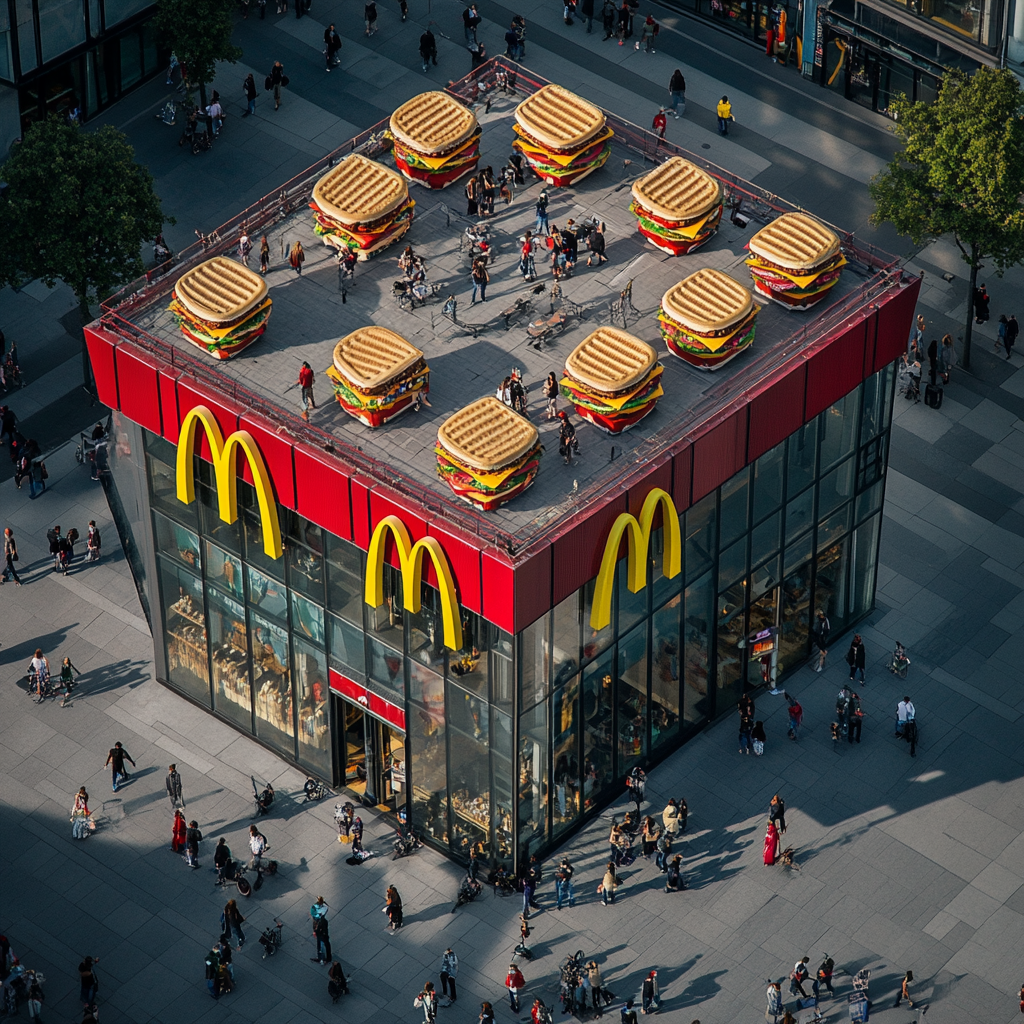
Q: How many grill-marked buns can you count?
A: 10